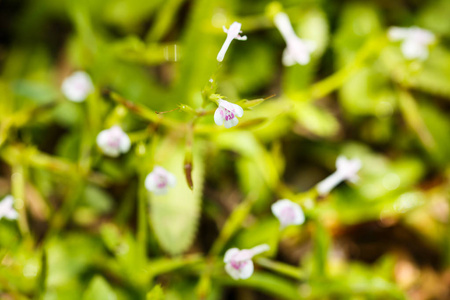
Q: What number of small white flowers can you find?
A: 11